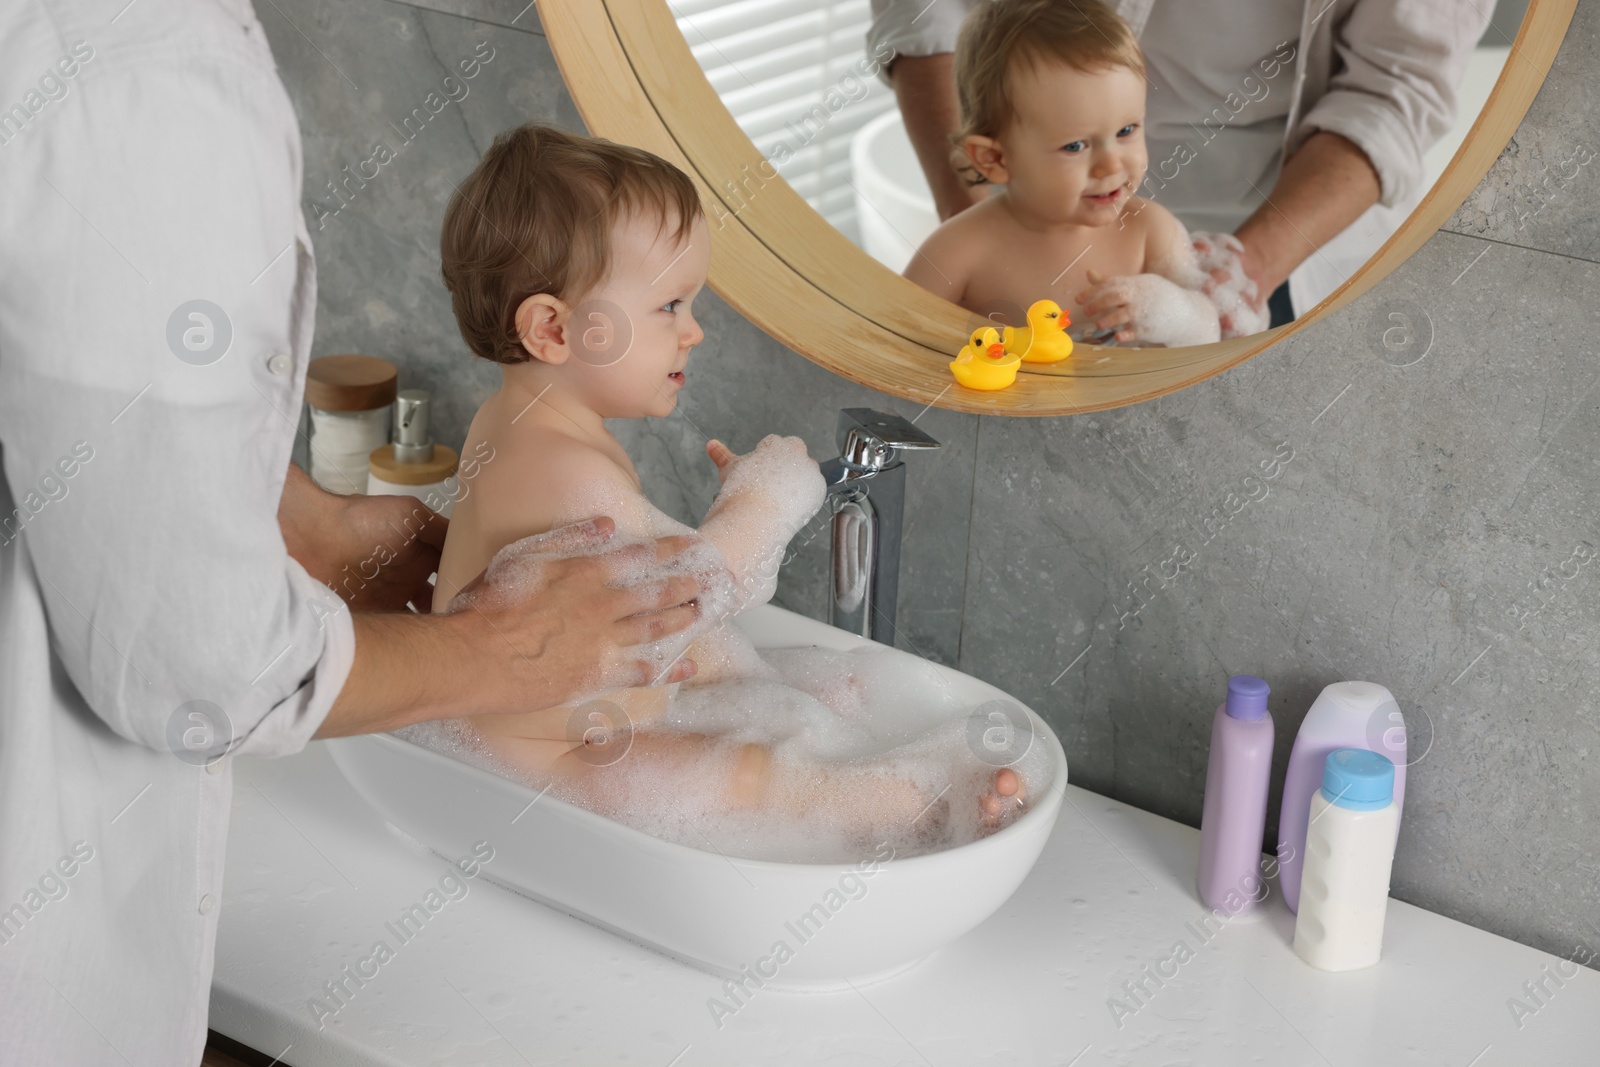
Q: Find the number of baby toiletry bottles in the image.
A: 3